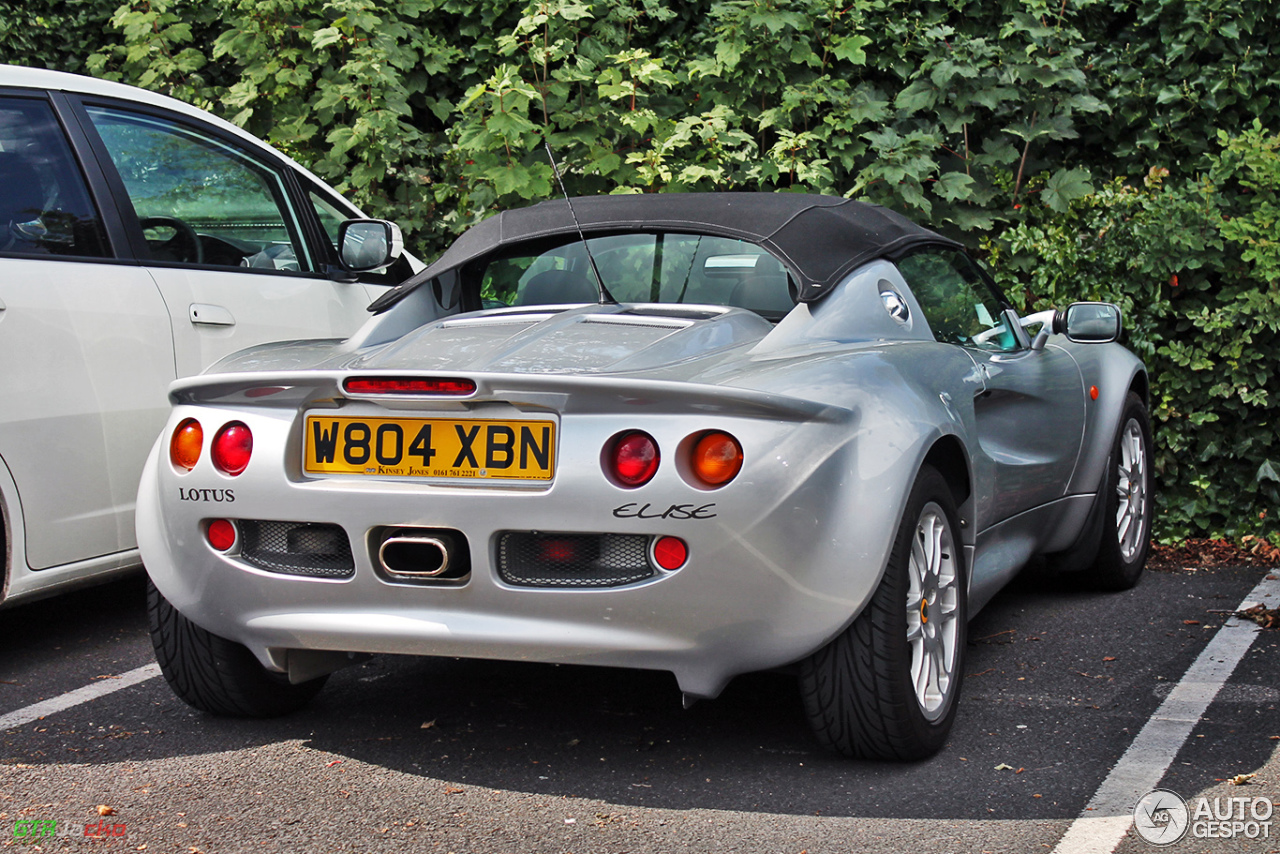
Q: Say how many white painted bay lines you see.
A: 2